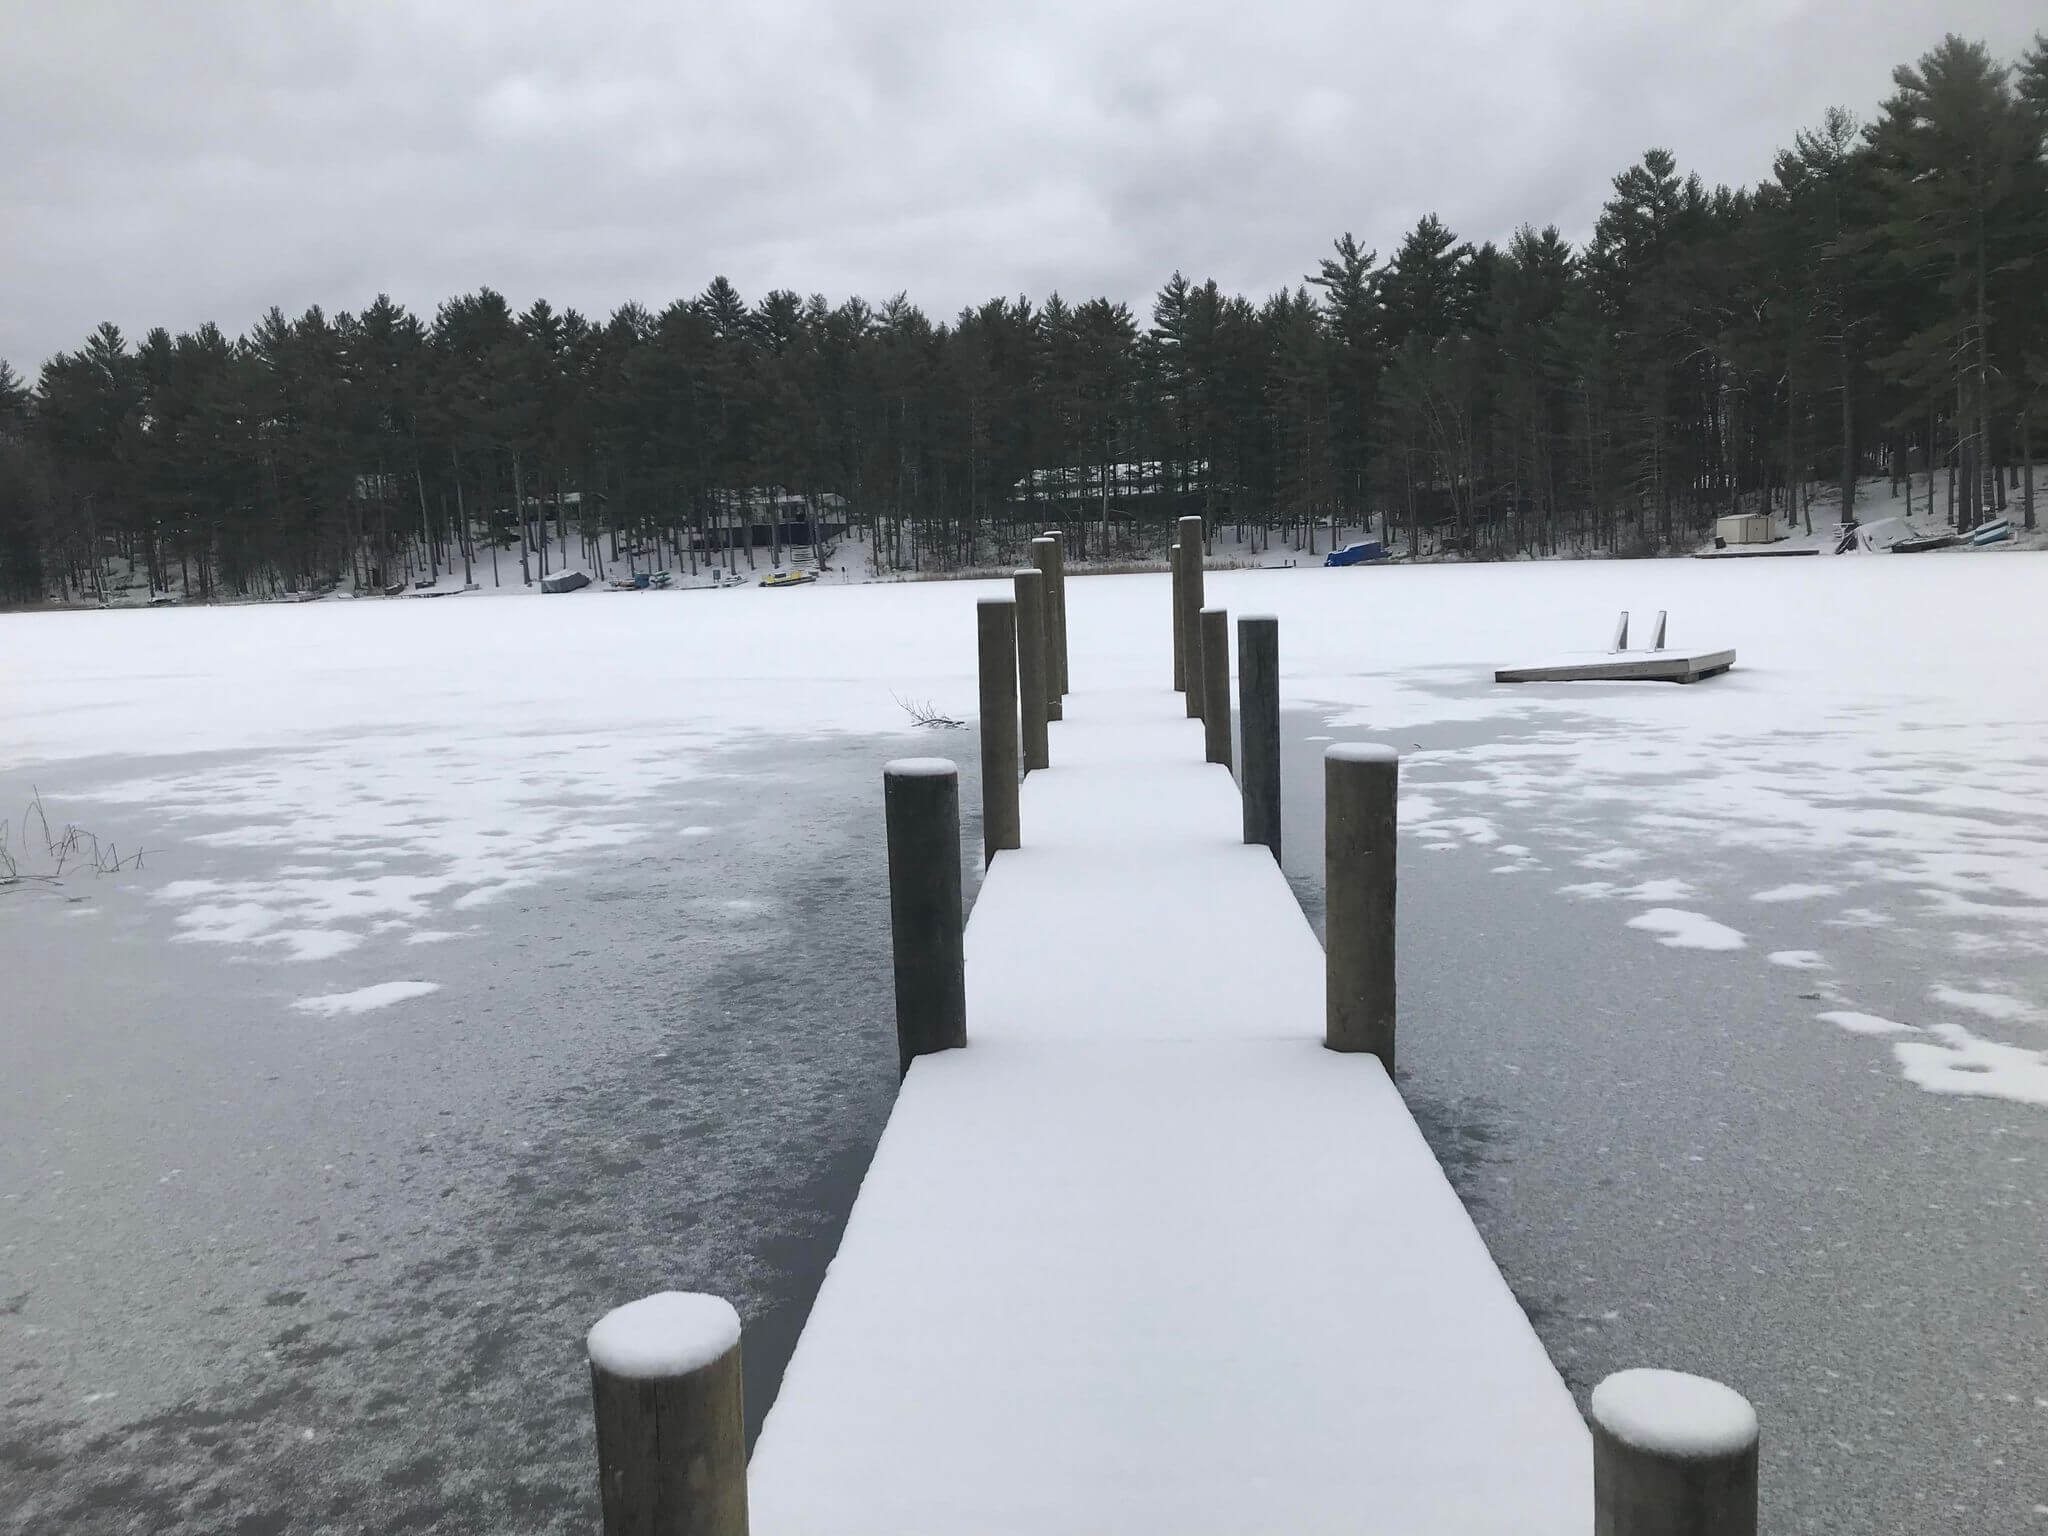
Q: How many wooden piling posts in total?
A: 12